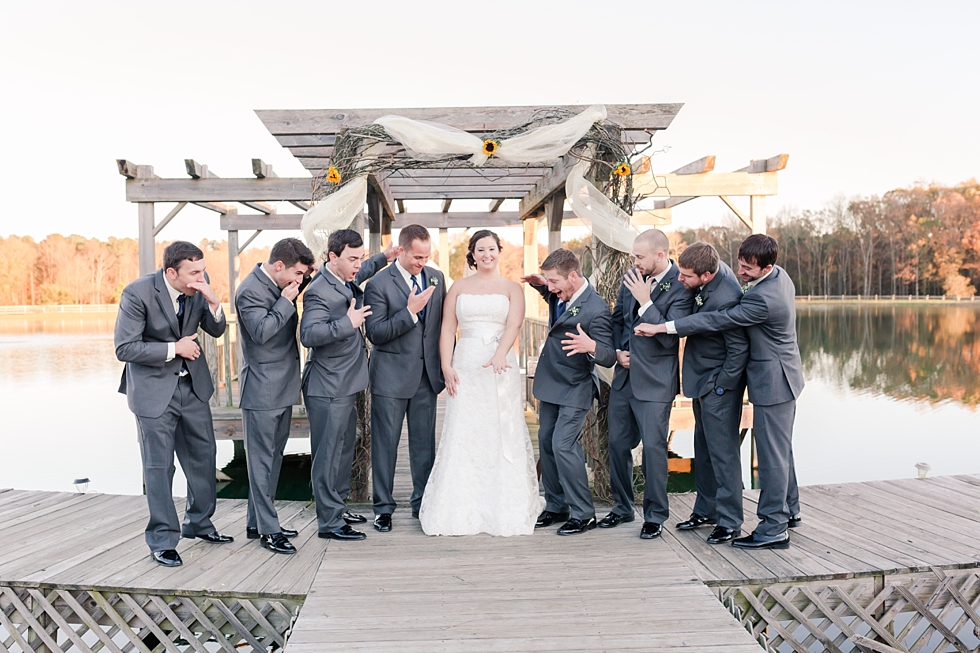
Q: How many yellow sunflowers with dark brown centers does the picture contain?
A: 3